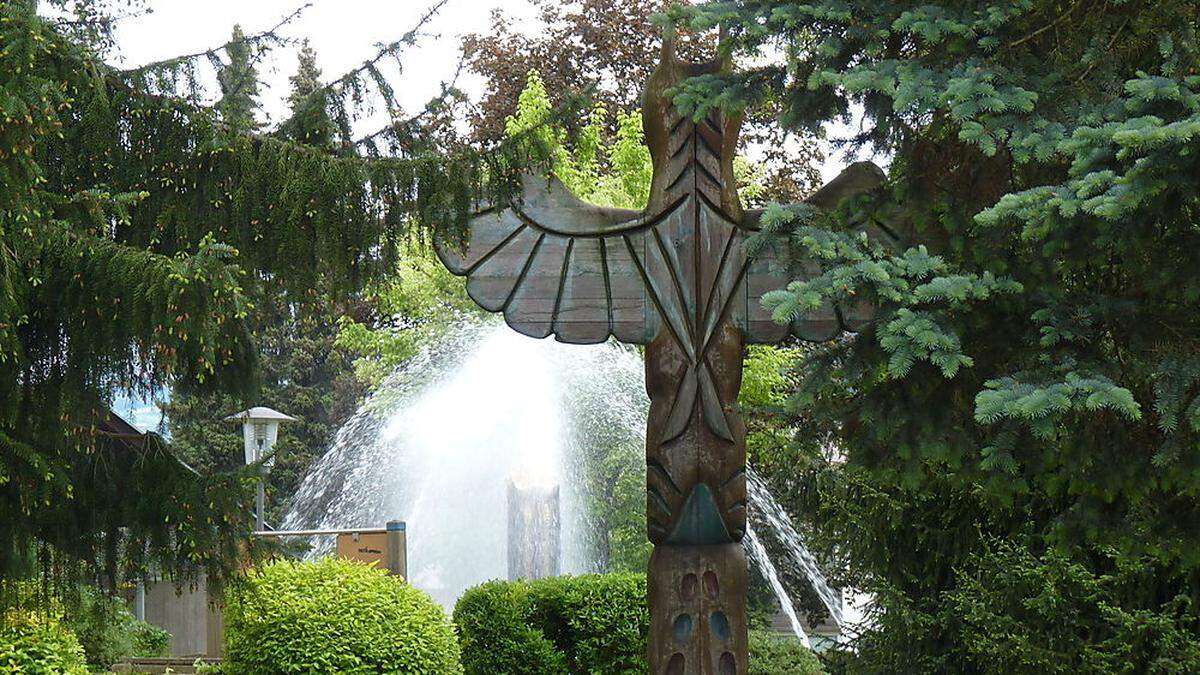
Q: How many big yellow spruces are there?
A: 0